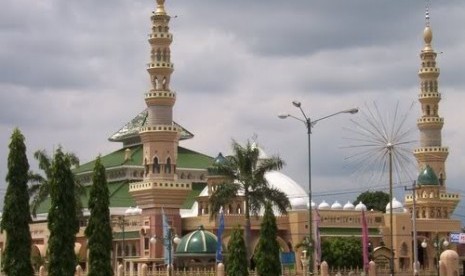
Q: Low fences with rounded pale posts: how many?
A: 1